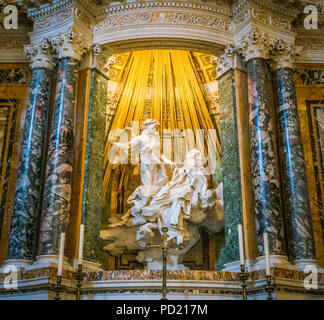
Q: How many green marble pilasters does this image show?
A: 2